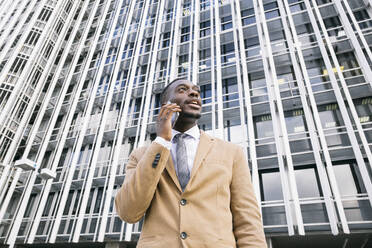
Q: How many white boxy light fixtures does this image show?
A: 2